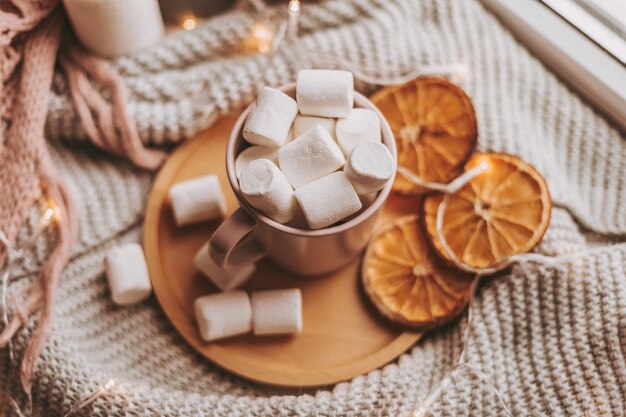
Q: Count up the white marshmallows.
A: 14